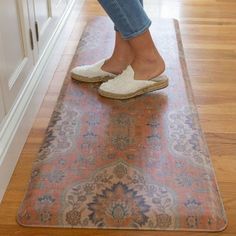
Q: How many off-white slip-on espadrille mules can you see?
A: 2